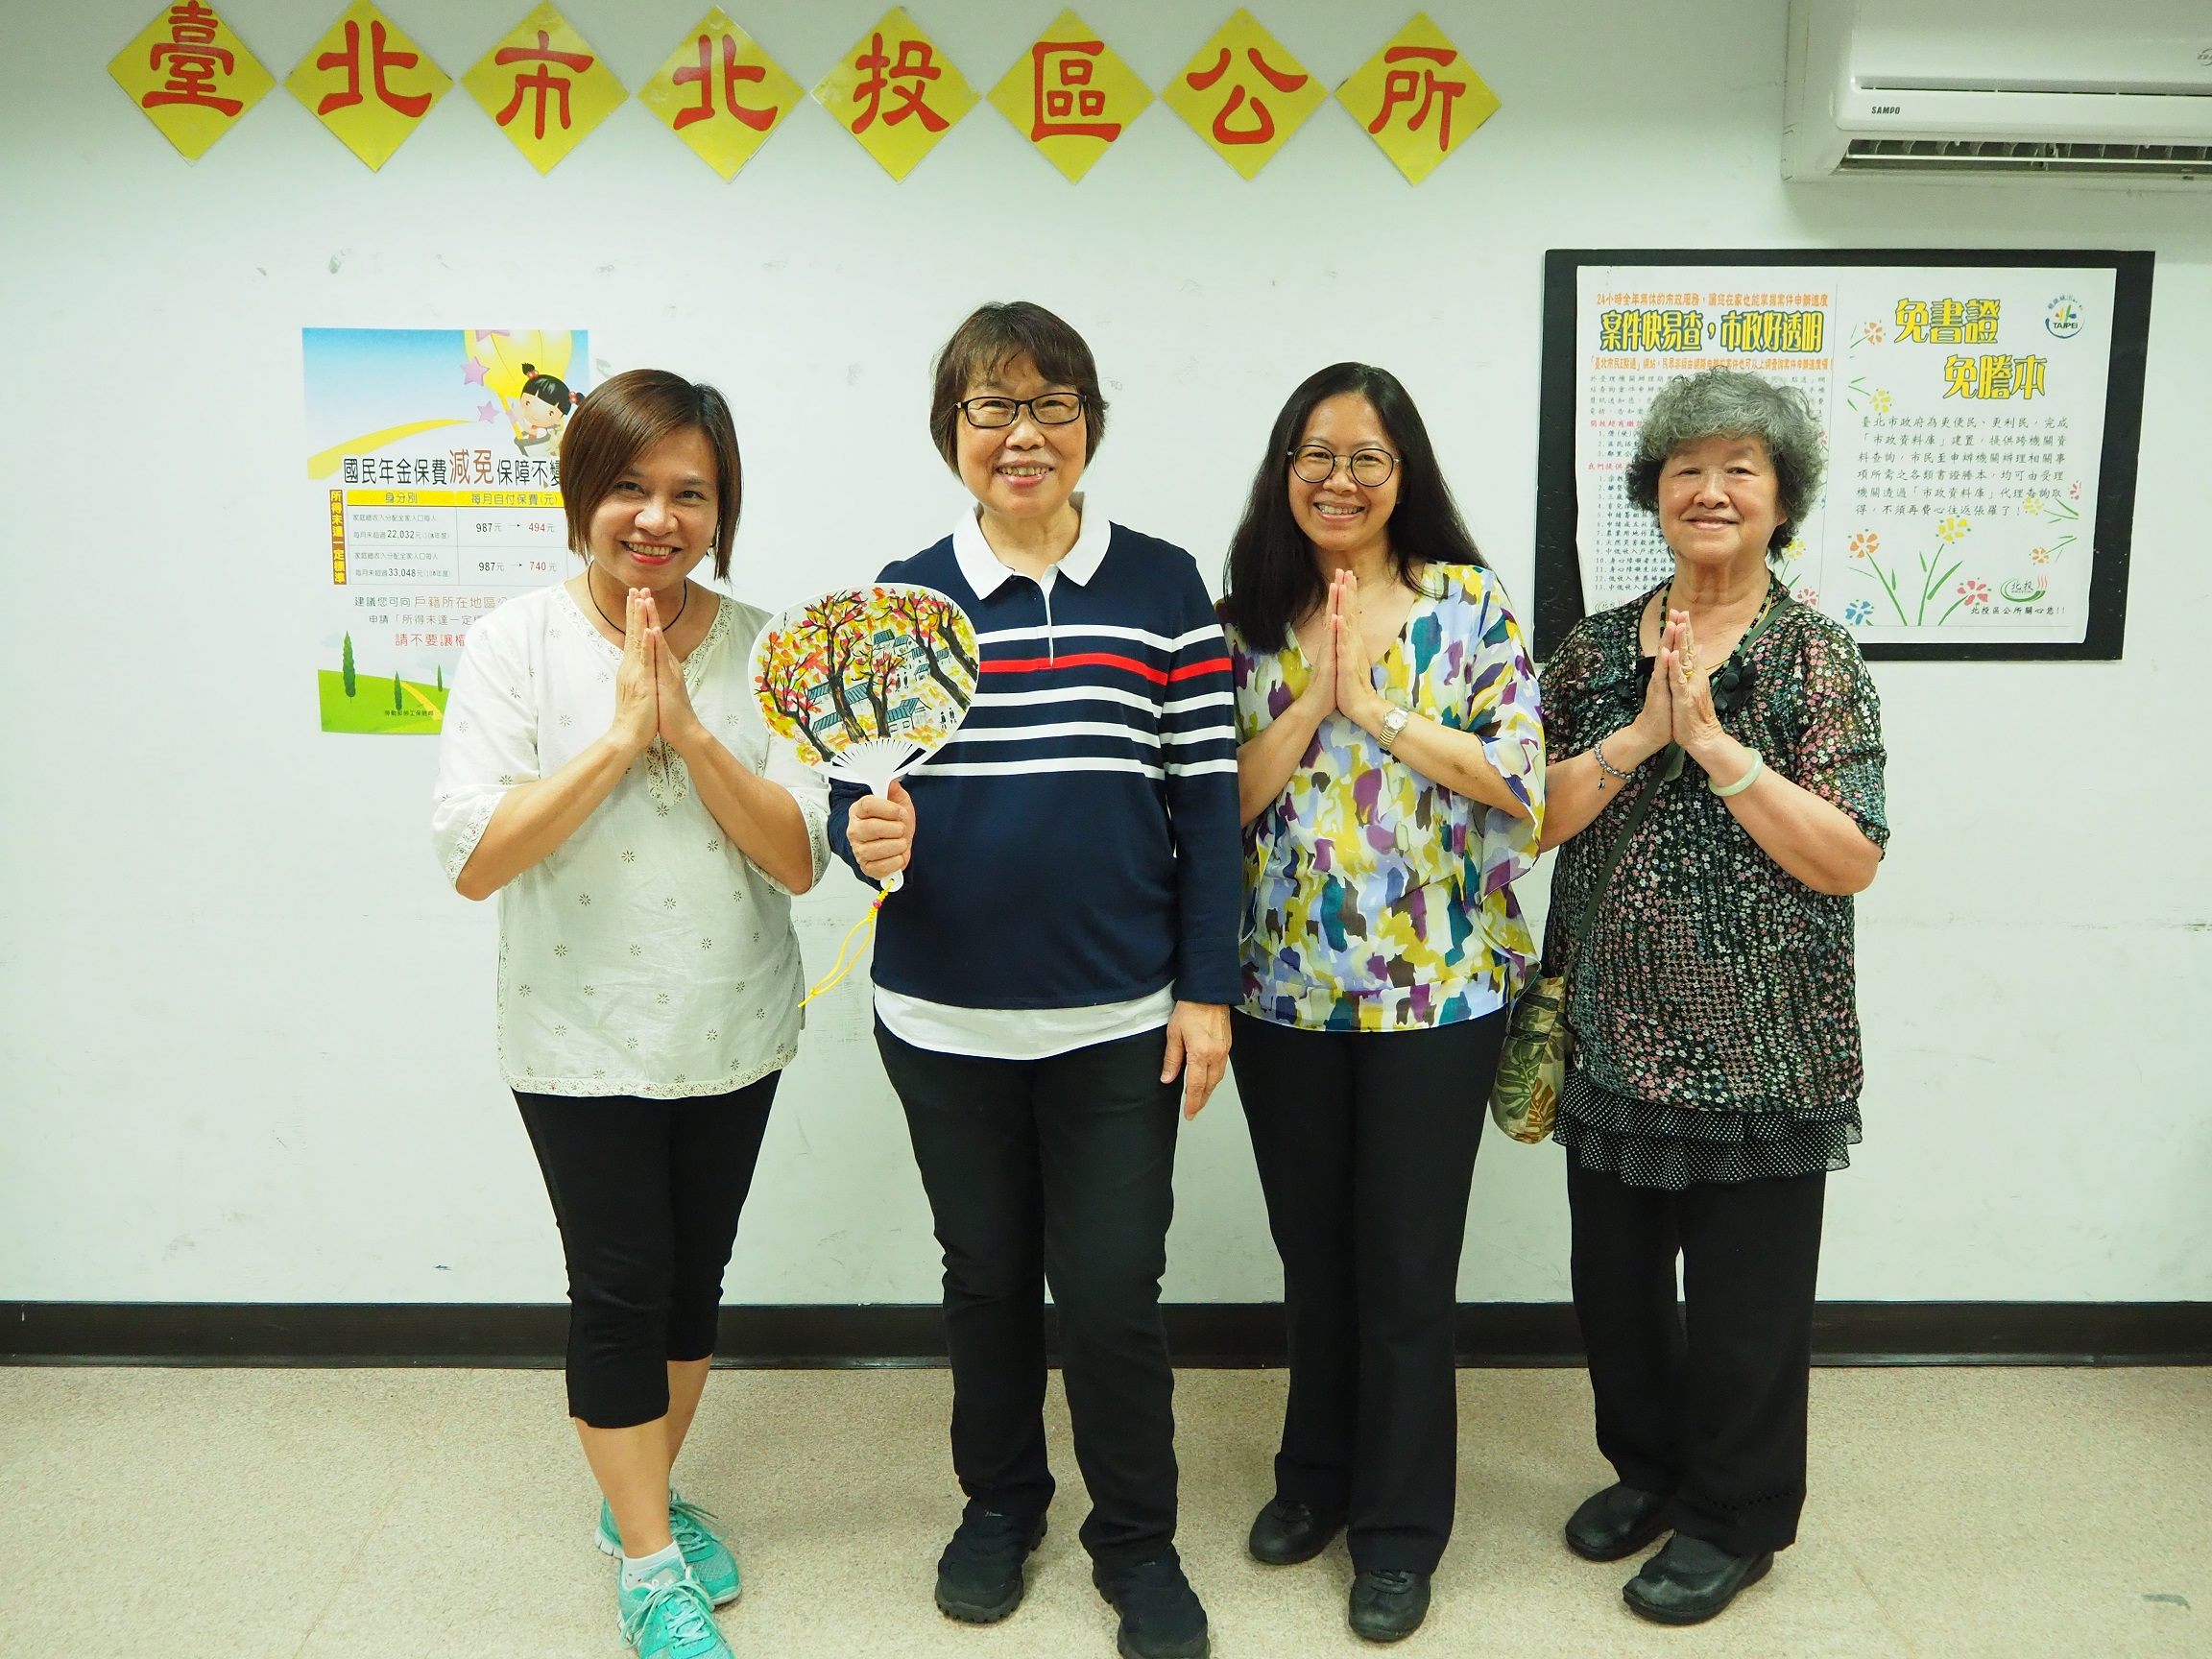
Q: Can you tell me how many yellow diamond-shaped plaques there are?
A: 8